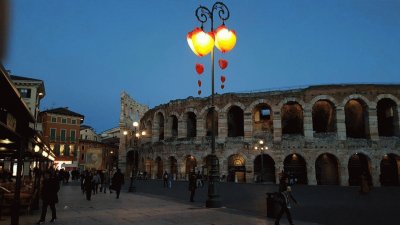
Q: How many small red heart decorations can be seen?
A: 6